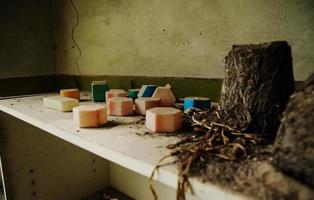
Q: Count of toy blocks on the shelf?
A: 12